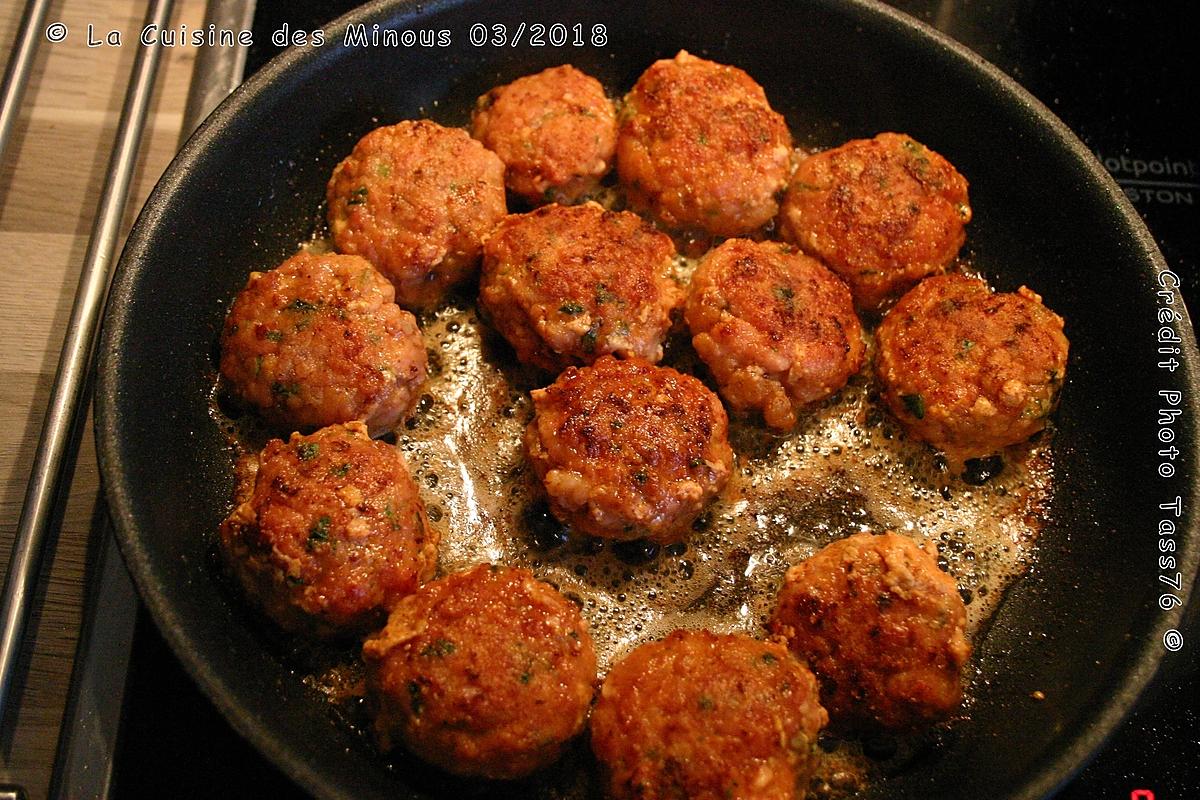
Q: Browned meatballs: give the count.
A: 13